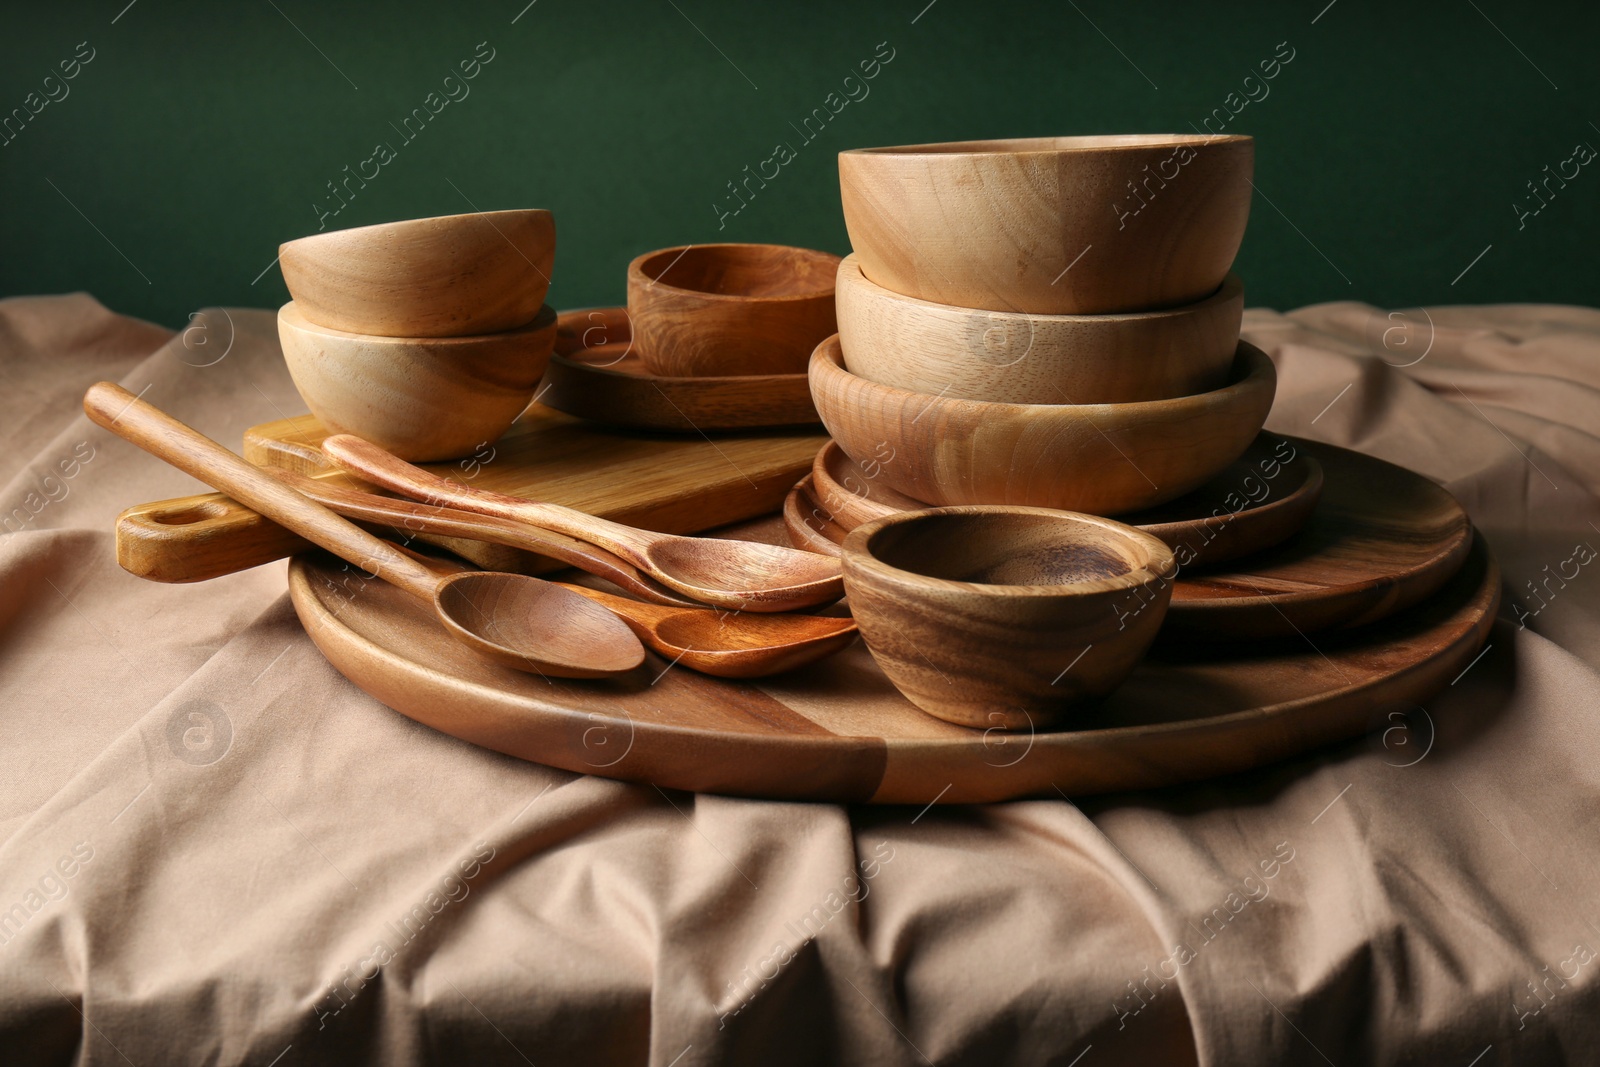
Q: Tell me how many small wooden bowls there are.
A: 4